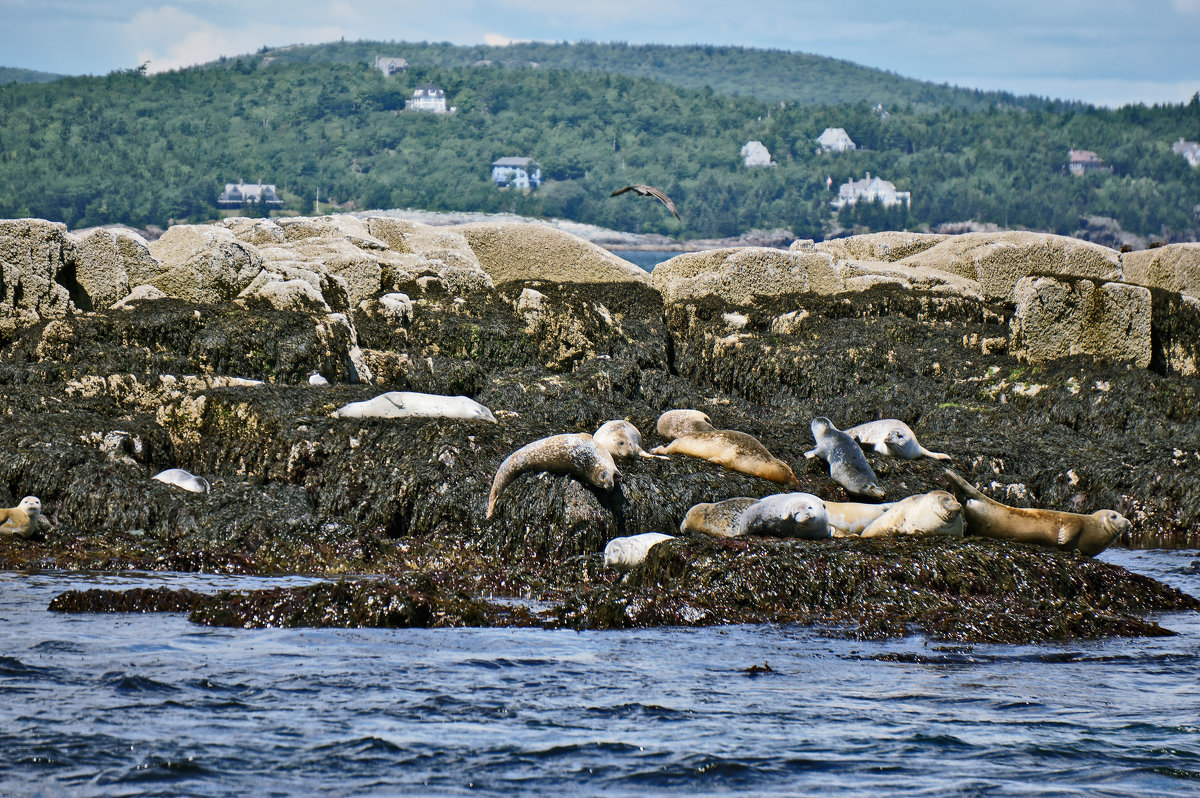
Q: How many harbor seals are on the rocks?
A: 15